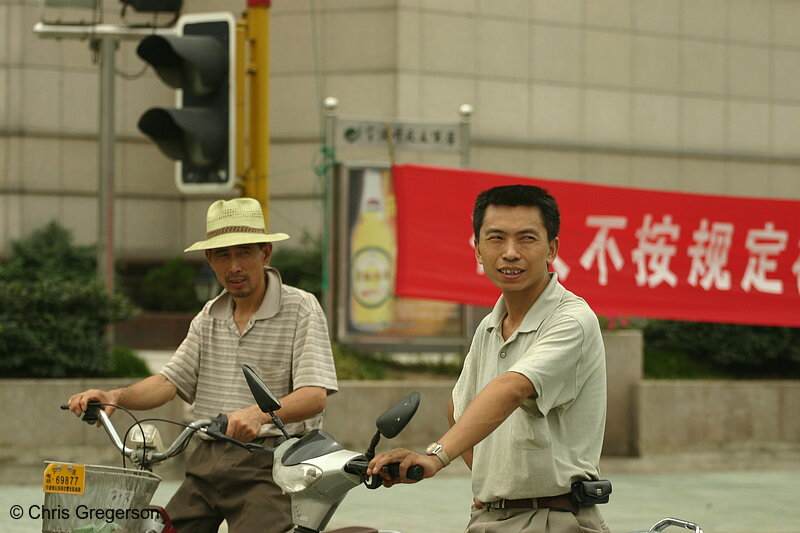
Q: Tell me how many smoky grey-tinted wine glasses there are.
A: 0